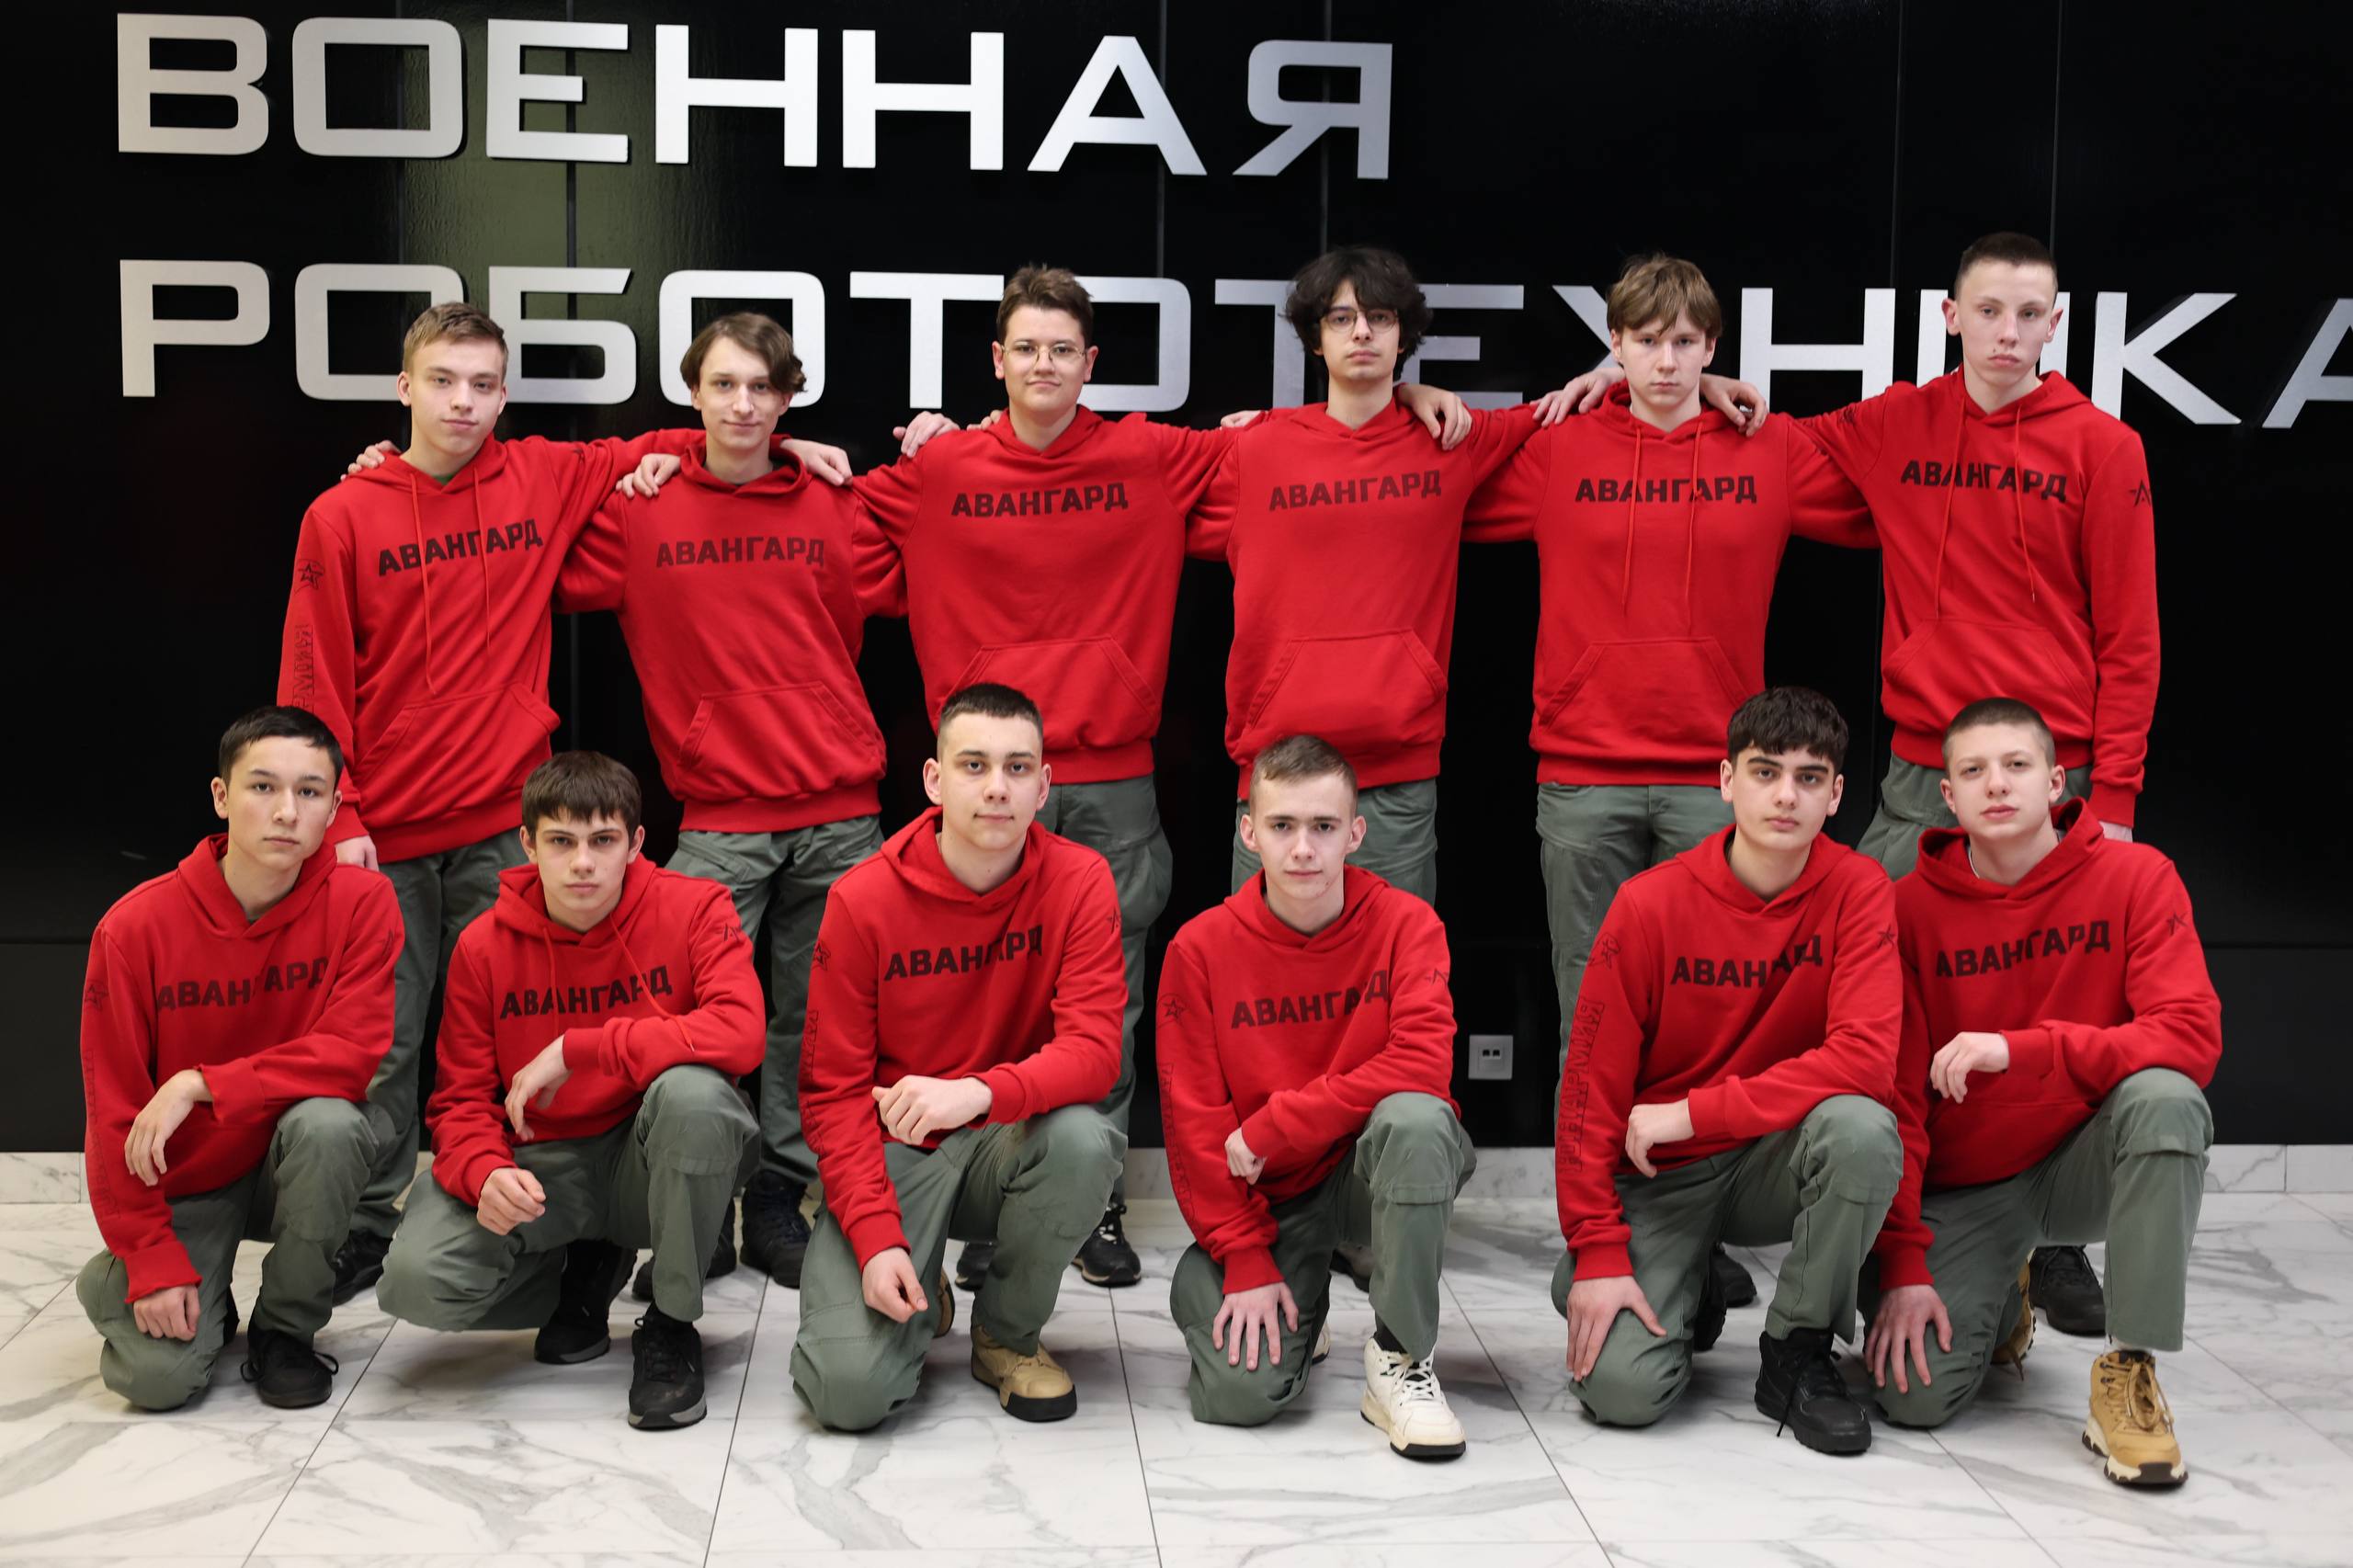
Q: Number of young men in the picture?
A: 12